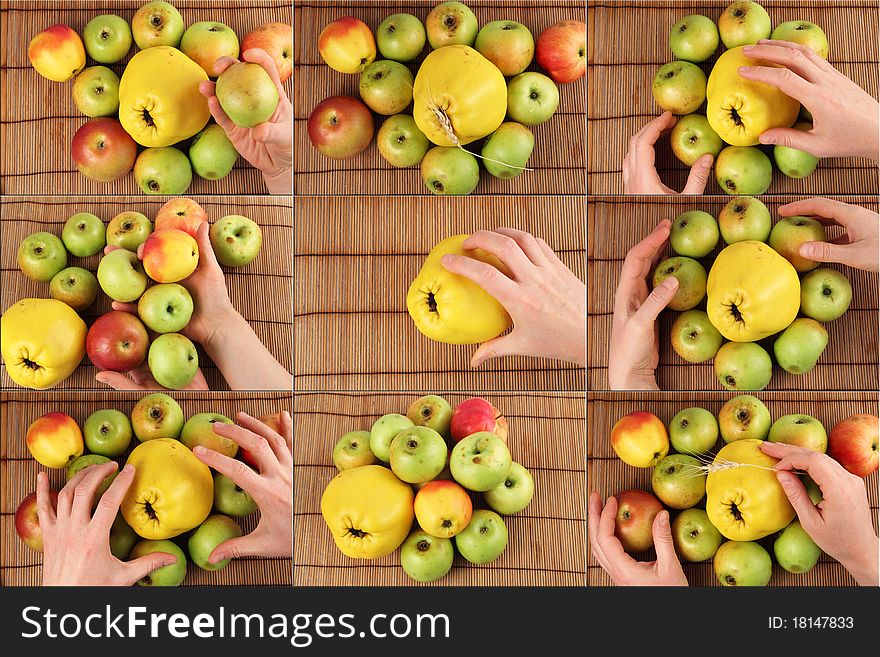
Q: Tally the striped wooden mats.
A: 9